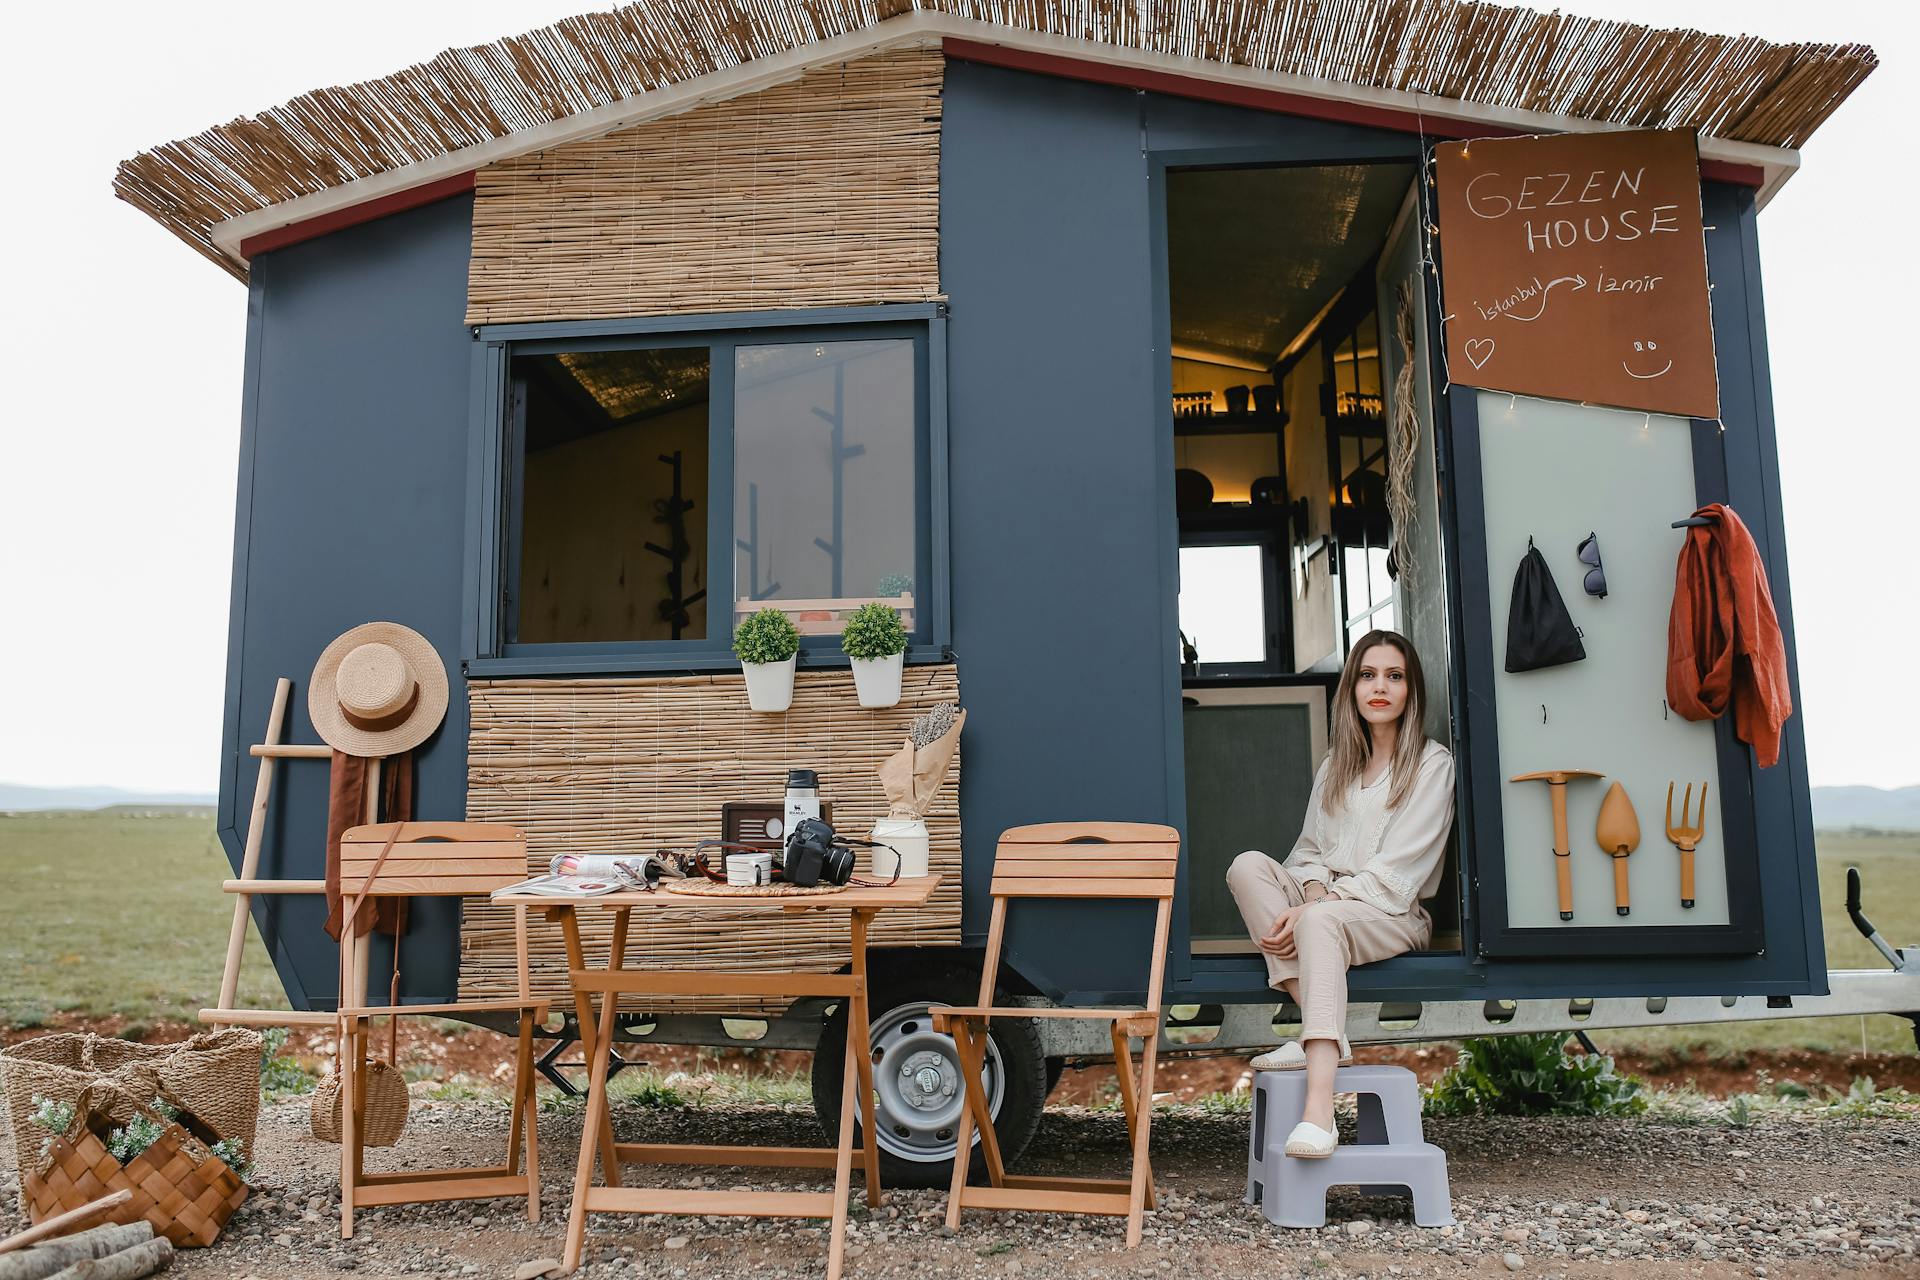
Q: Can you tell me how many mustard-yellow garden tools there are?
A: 3